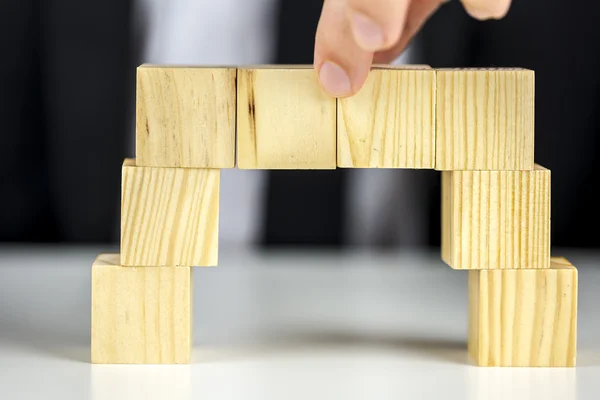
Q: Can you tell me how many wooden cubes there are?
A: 8